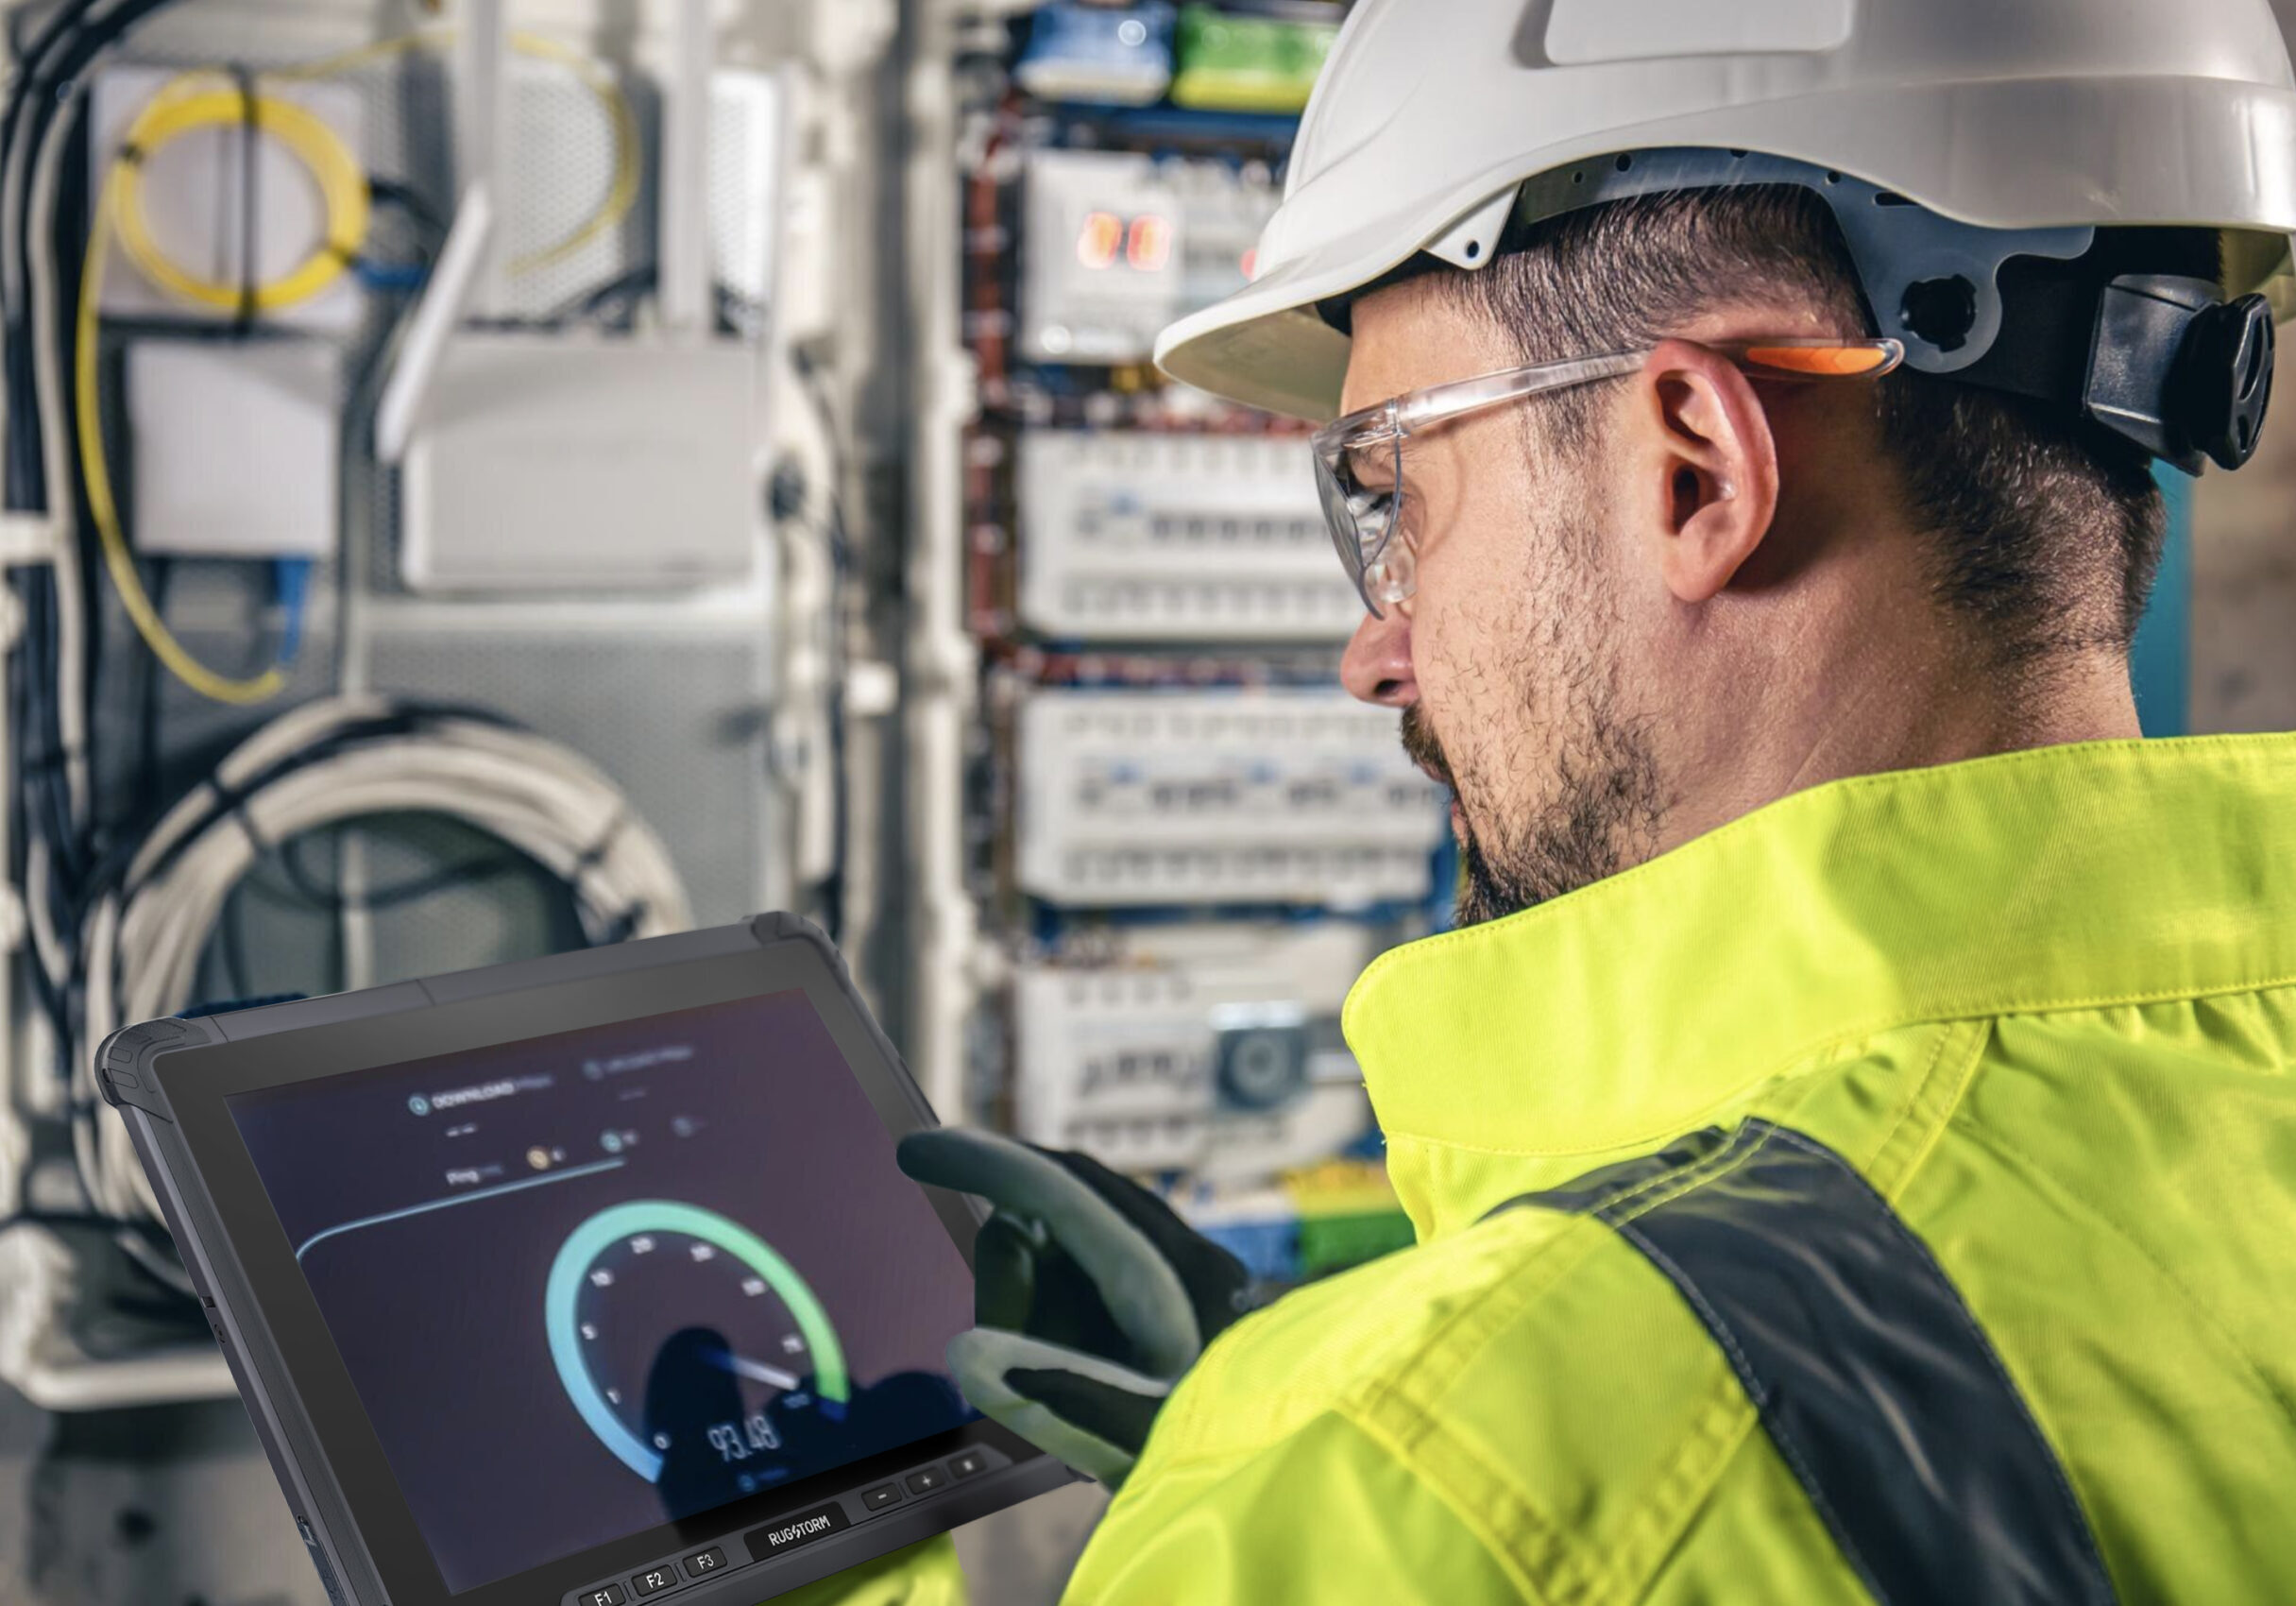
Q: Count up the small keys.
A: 6